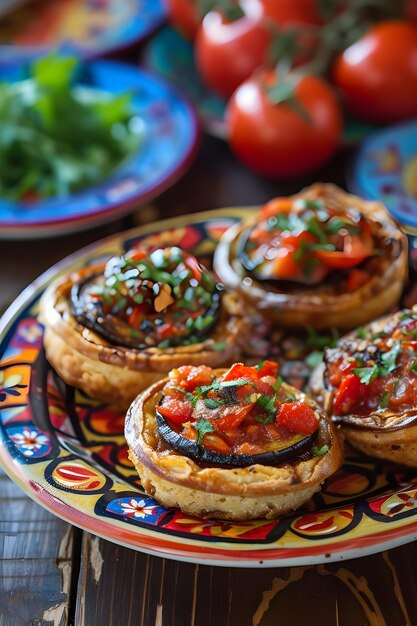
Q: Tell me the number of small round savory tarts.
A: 4